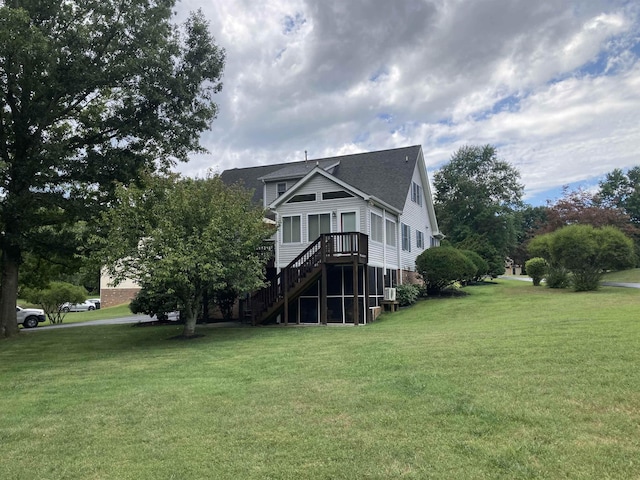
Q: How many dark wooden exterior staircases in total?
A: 1